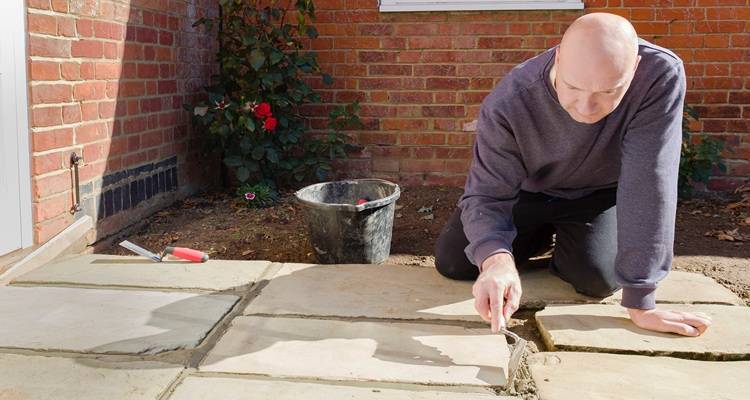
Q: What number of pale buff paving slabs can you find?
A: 9